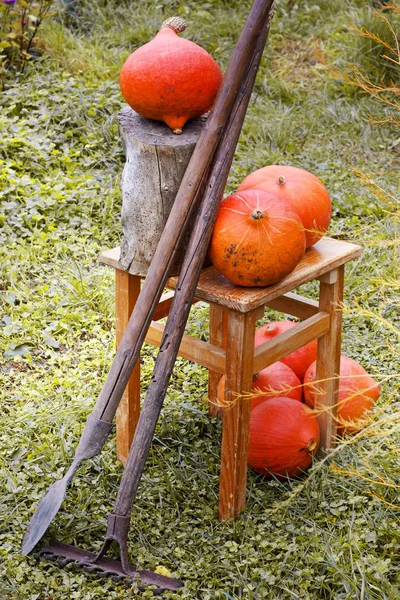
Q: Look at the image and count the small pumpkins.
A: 7